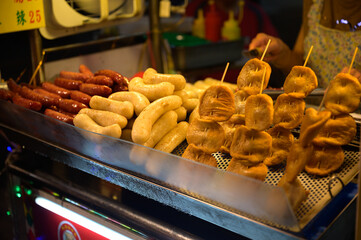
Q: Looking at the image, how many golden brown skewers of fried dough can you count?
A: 6